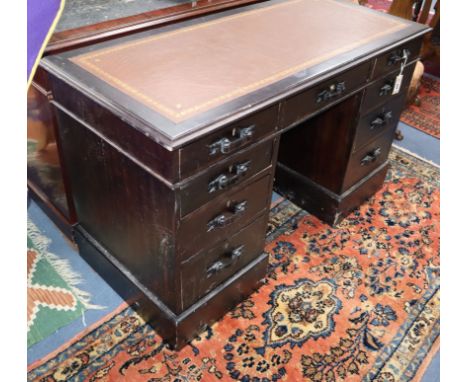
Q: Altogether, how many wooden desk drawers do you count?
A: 9